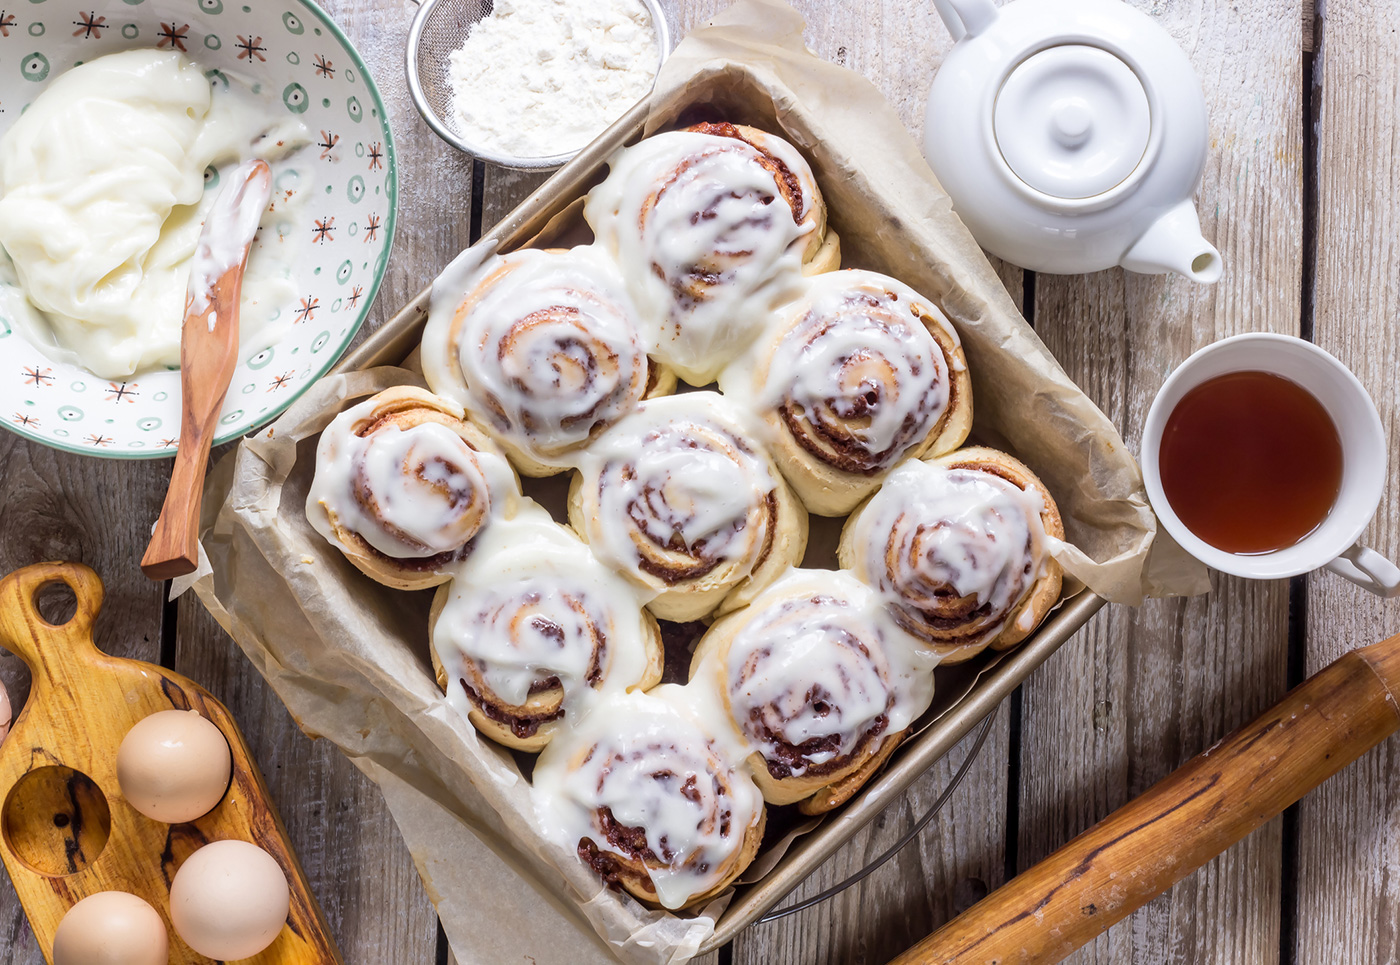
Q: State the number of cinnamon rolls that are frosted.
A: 9